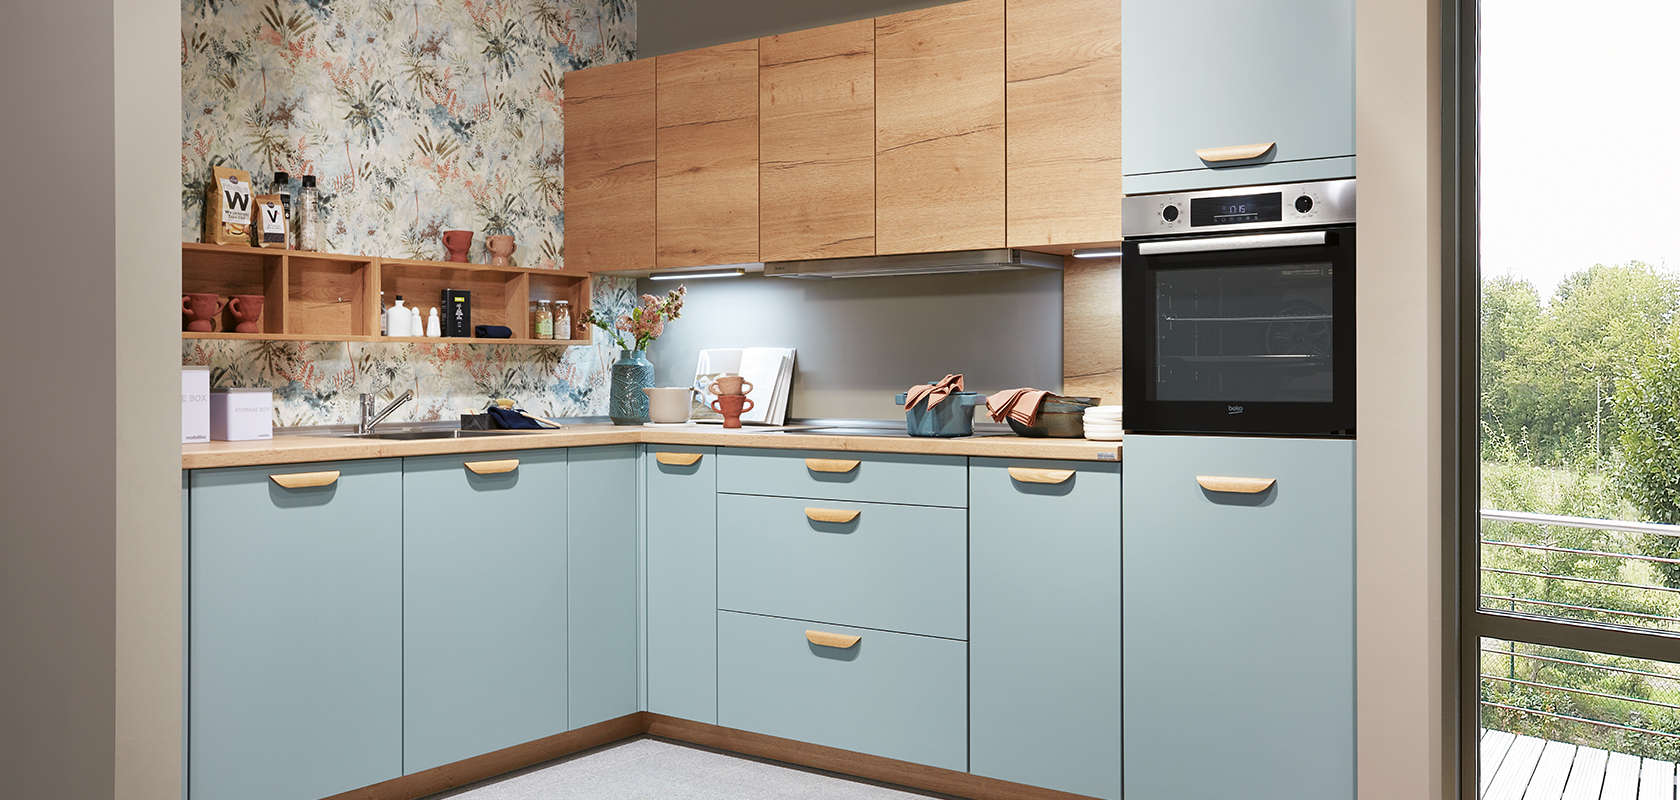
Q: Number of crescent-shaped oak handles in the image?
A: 9